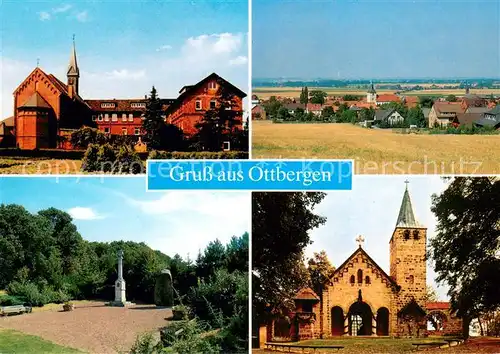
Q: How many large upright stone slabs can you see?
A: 1